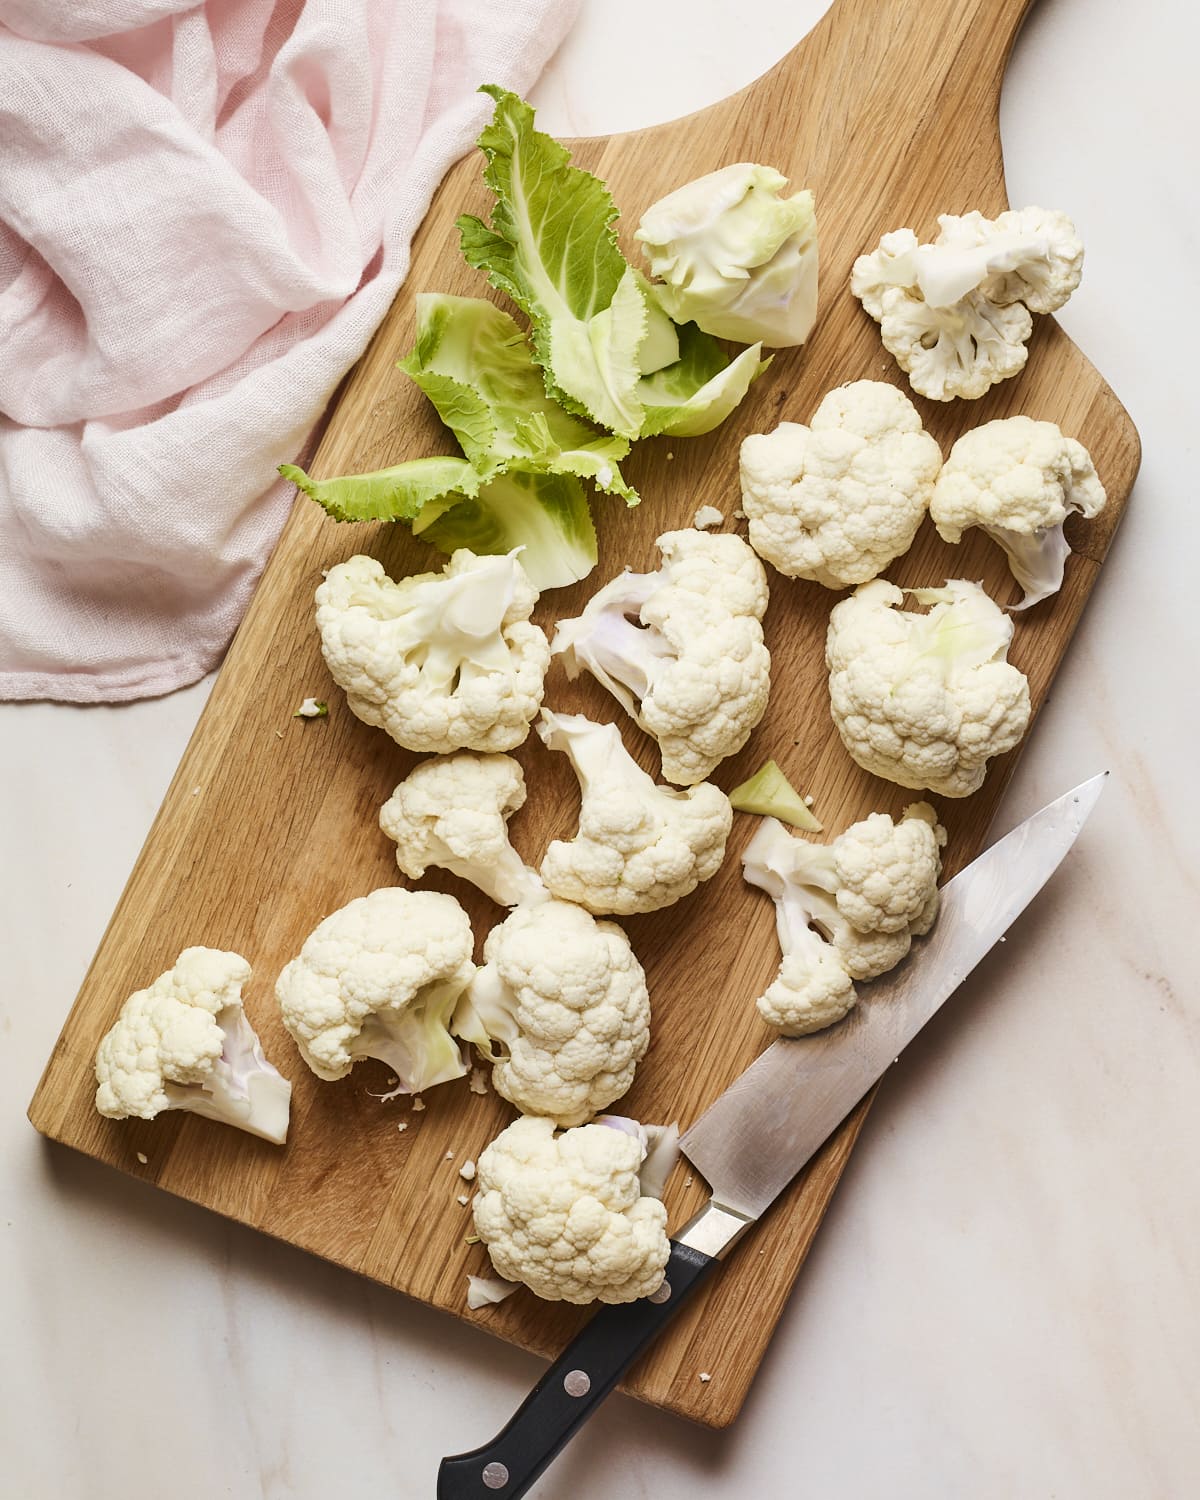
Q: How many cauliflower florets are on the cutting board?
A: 13